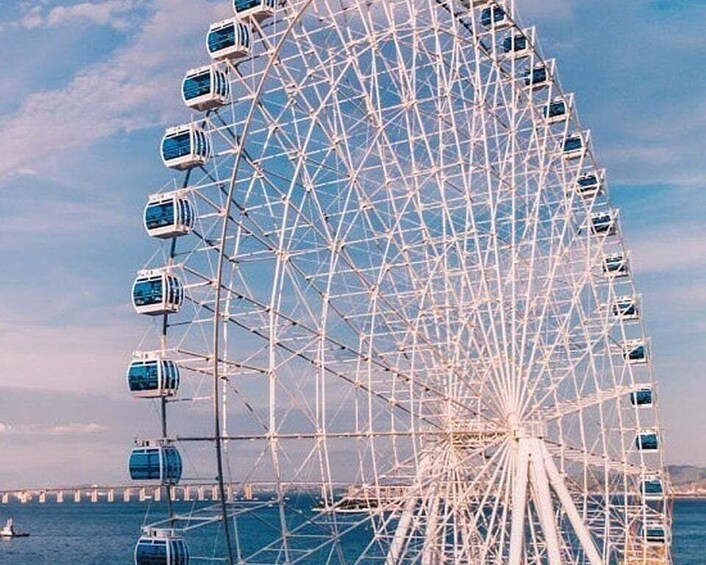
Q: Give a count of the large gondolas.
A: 9